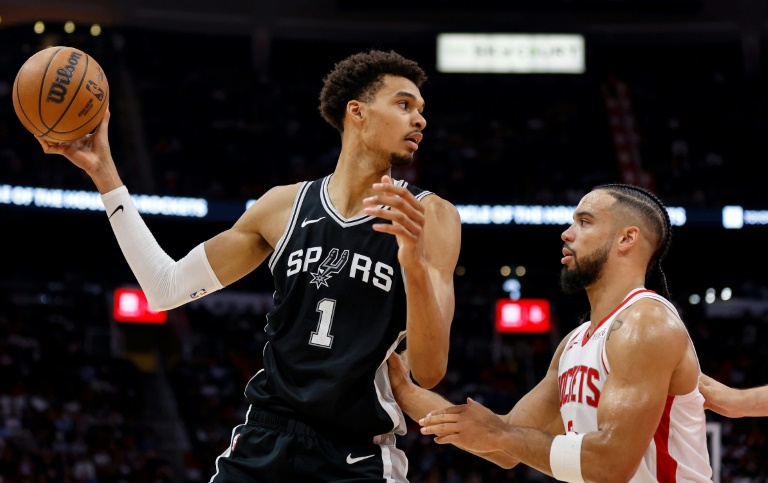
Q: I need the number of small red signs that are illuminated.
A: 2